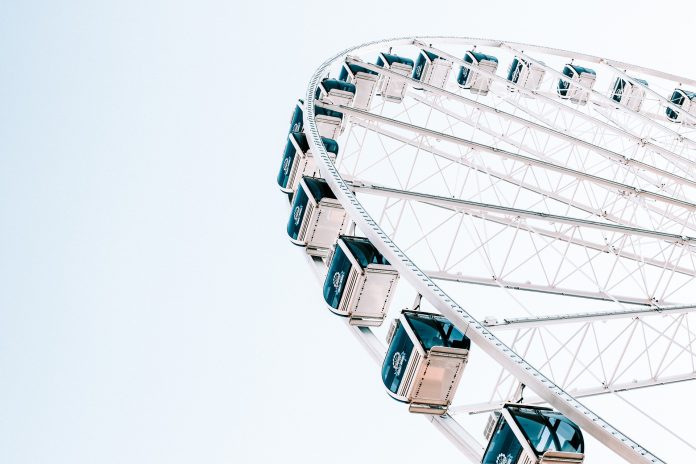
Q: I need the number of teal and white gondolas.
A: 15